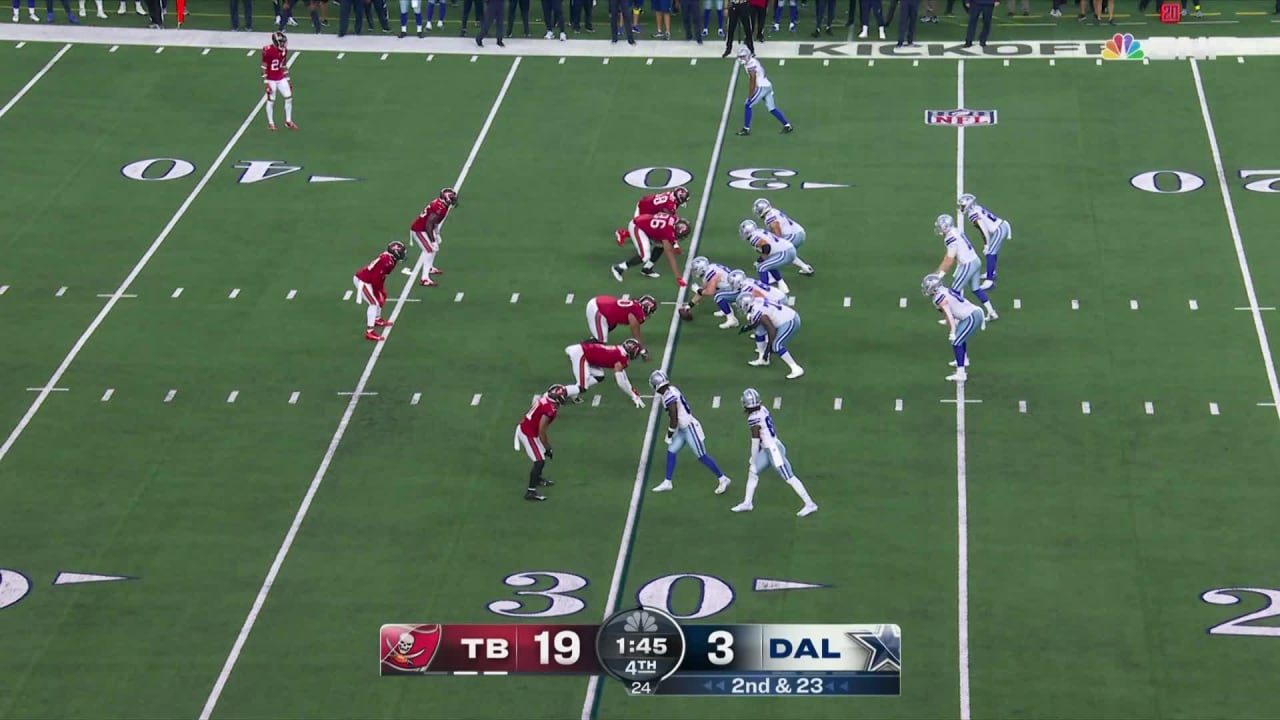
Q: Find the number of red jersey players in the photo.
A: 8